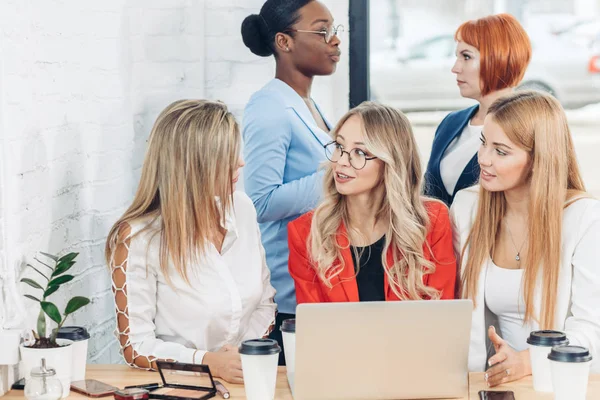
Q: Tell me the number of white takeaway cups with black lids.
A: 5